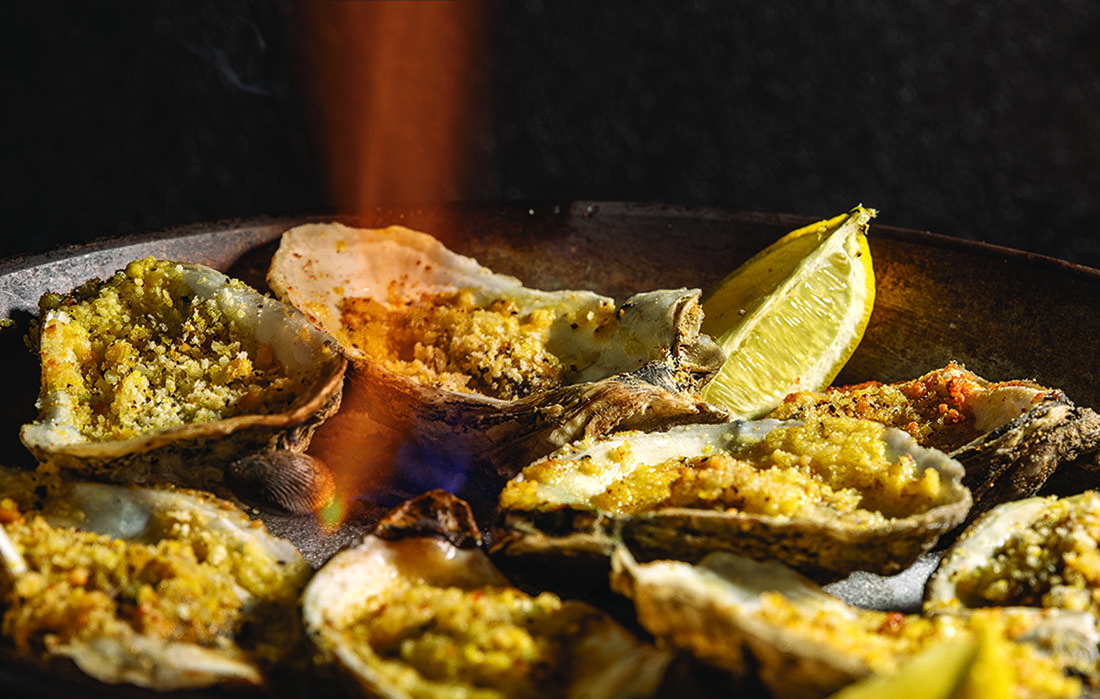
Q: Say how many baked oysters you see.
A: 8